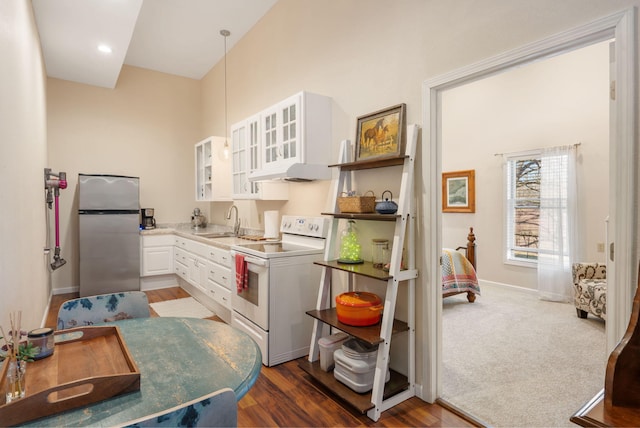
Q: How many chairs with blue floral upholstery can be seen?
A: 2